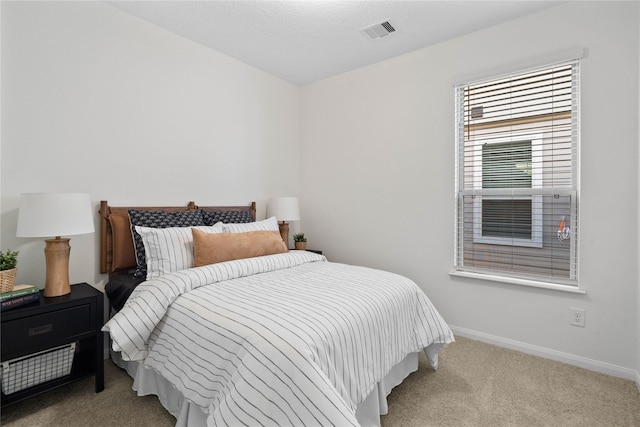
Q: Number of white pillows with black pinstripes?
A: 2